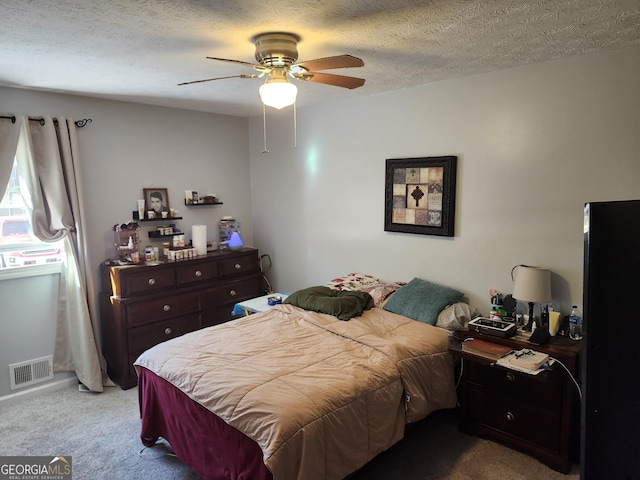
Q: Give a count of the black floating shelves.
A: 3